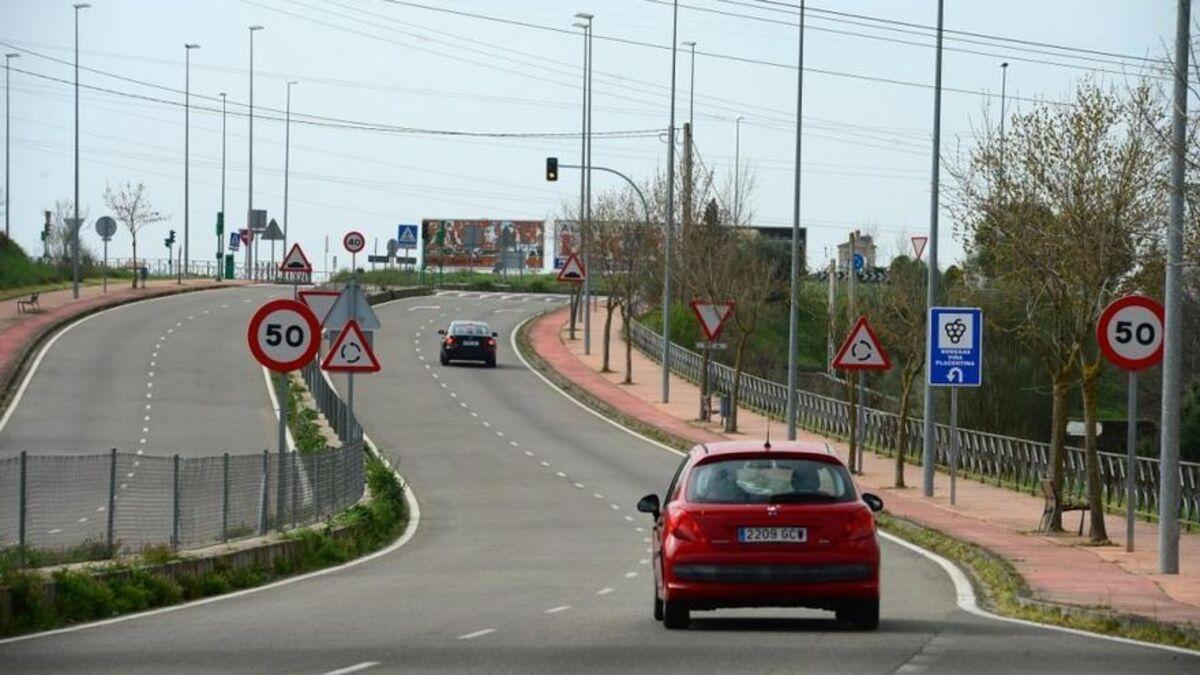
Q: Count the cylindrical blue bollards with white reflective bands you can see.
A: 0